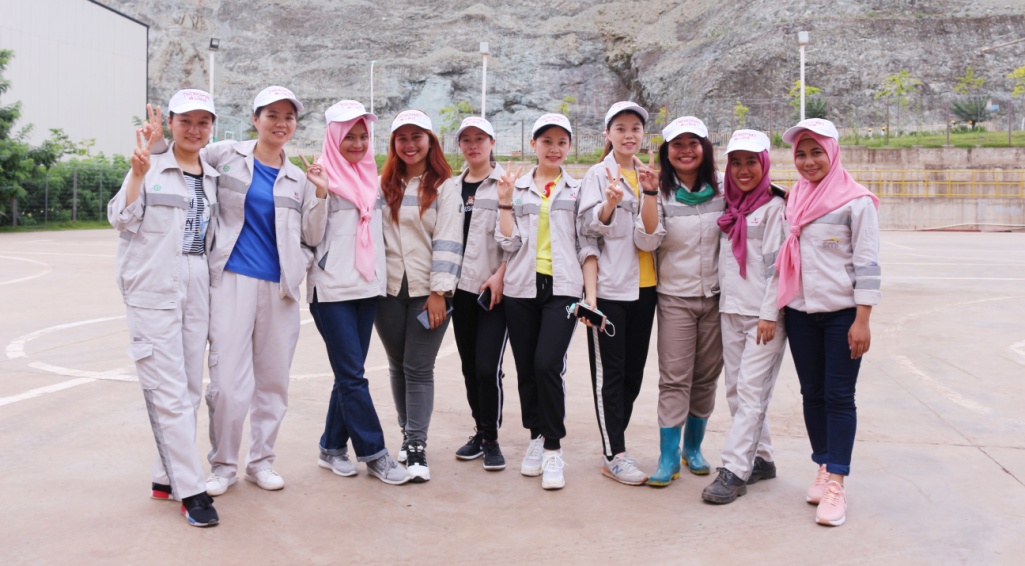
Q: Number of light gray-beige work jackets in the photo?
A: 10